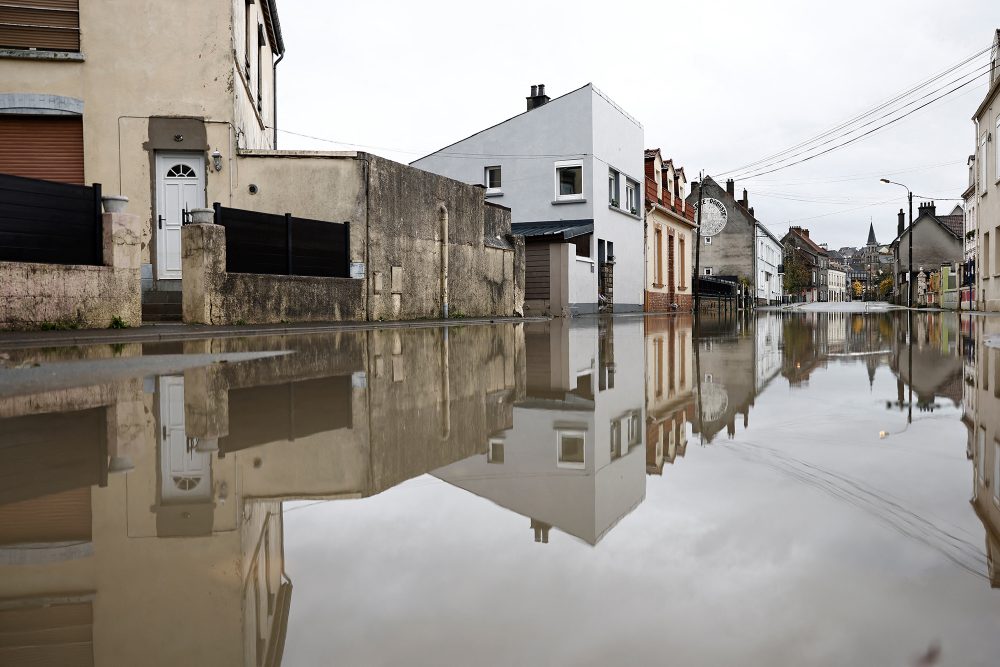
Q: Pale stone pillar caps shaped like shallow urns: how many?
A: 2